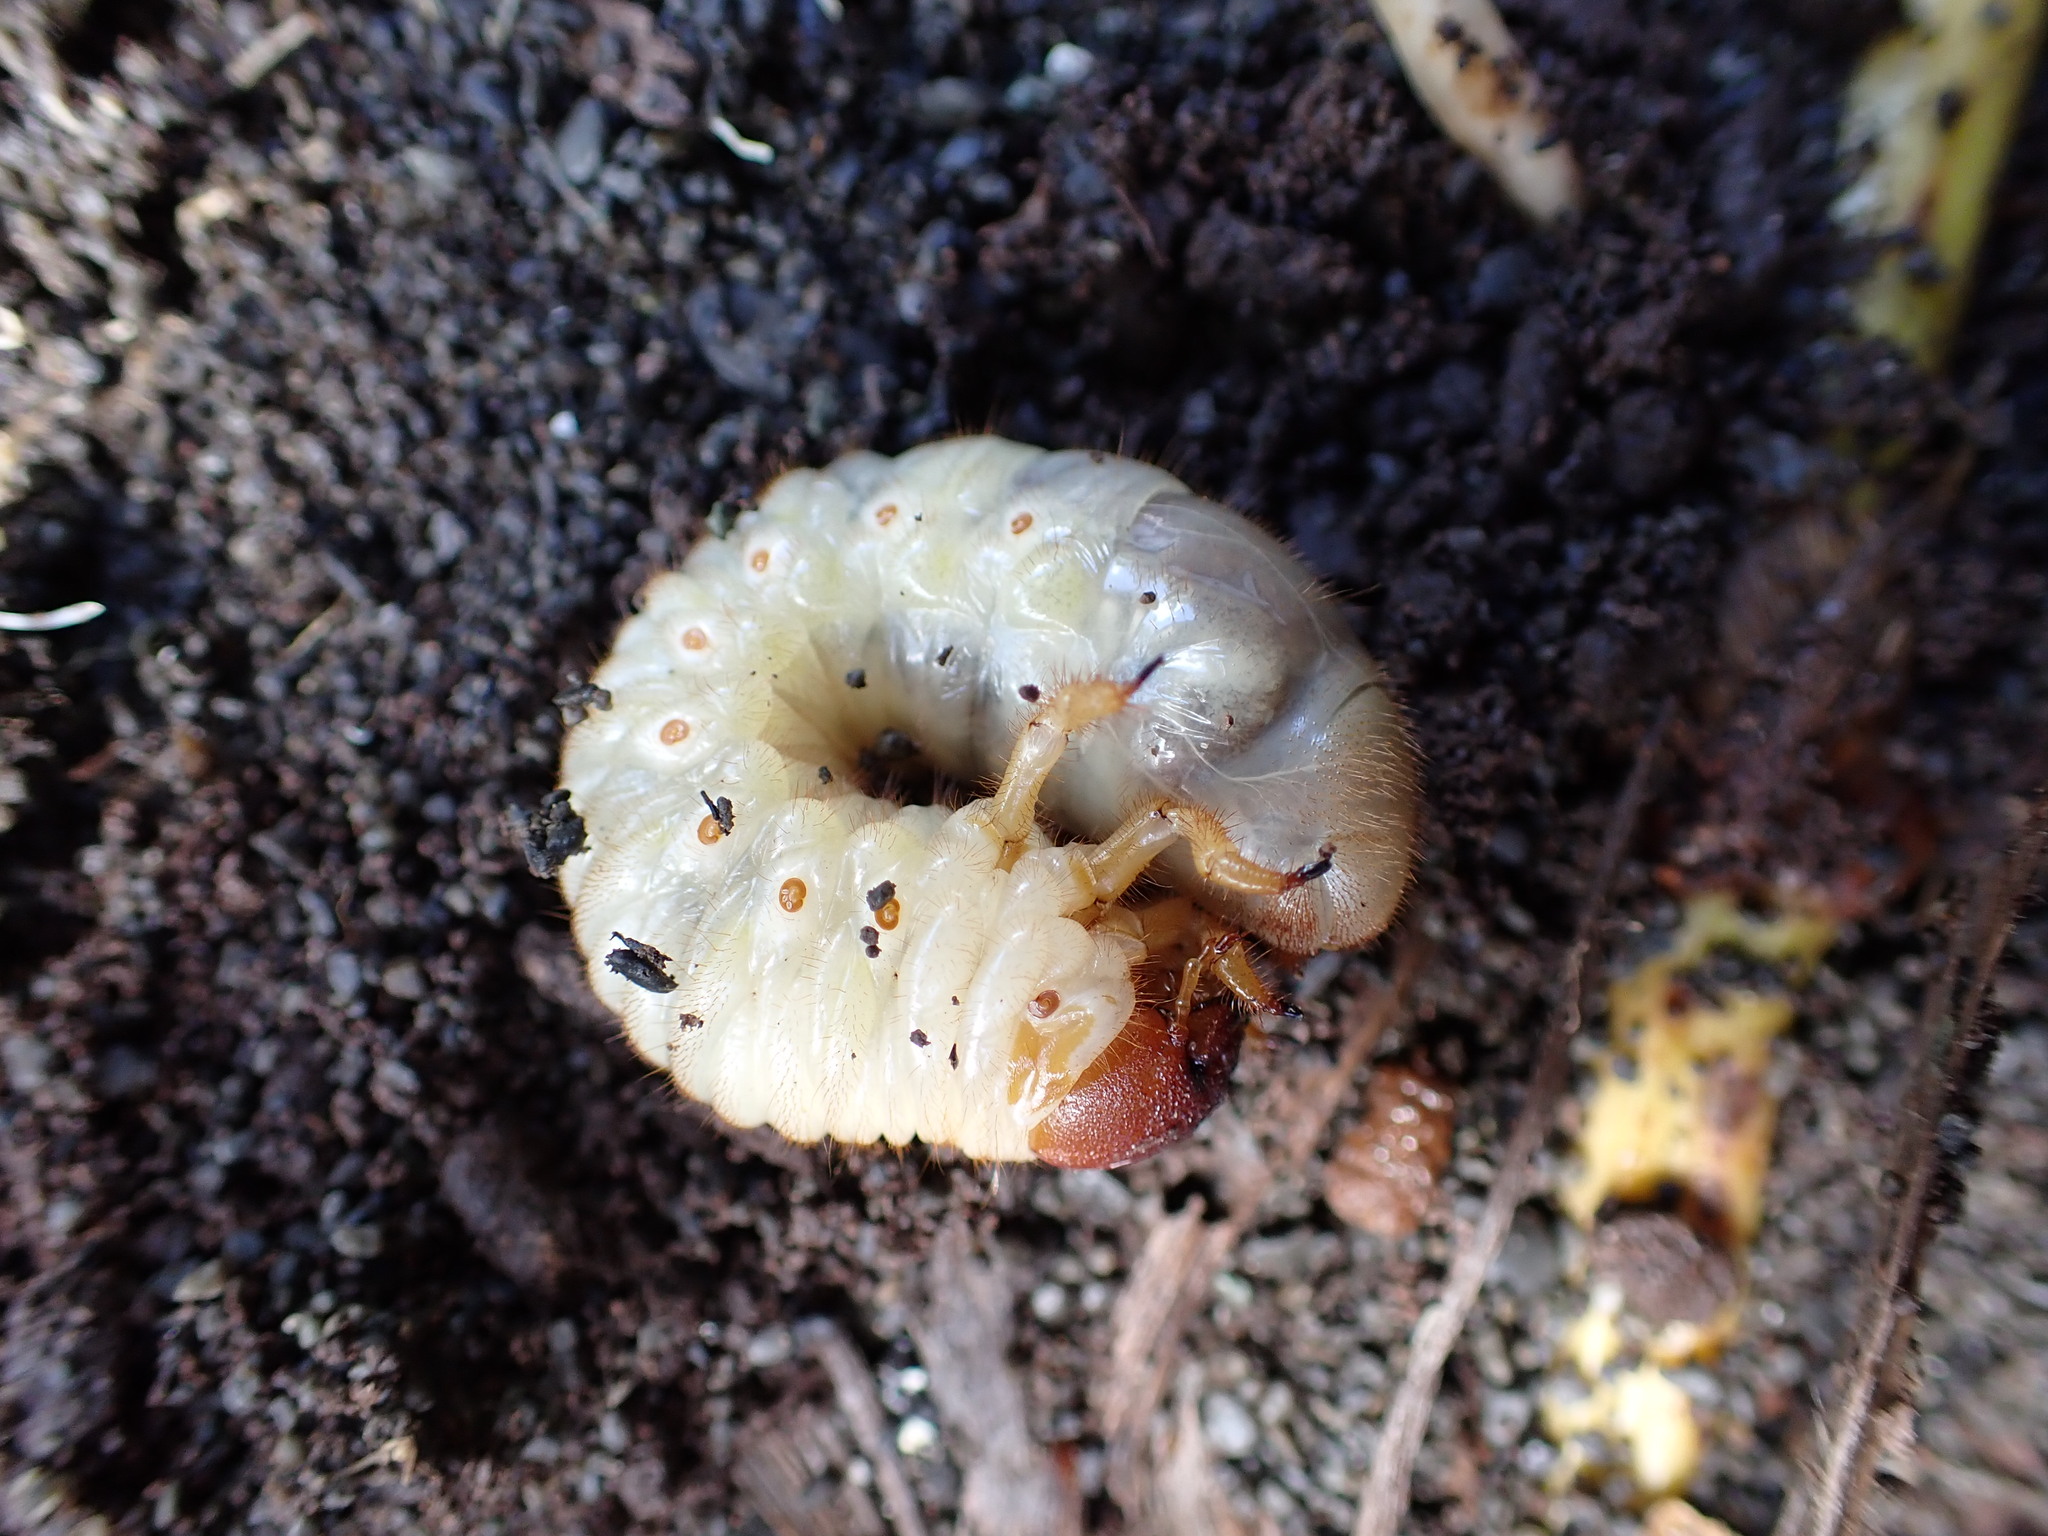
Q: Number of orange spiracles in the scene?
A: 9